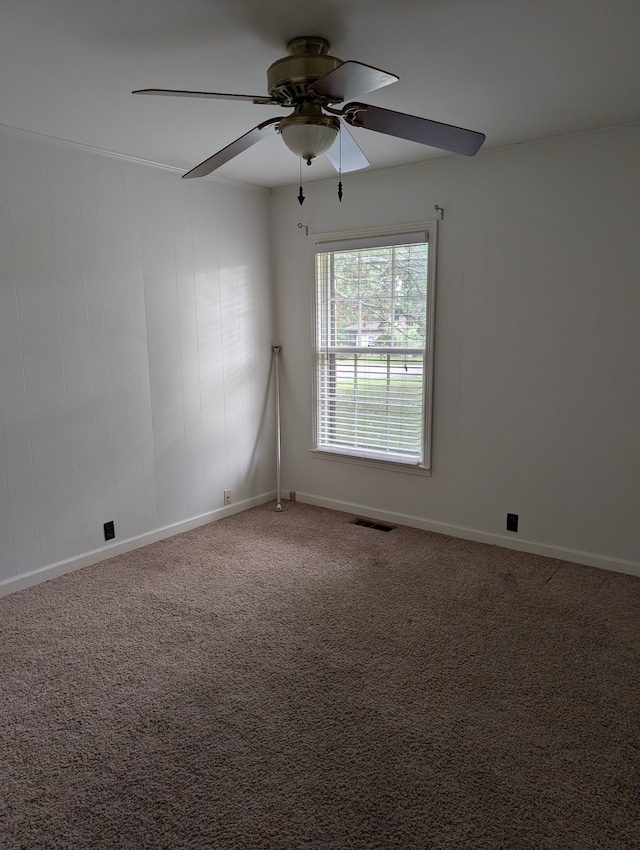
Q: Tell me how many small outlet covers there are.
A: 3